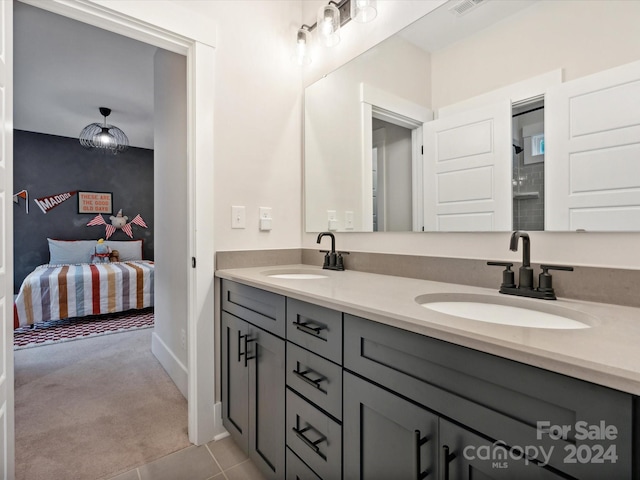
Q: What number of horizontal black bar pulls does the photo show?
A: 3